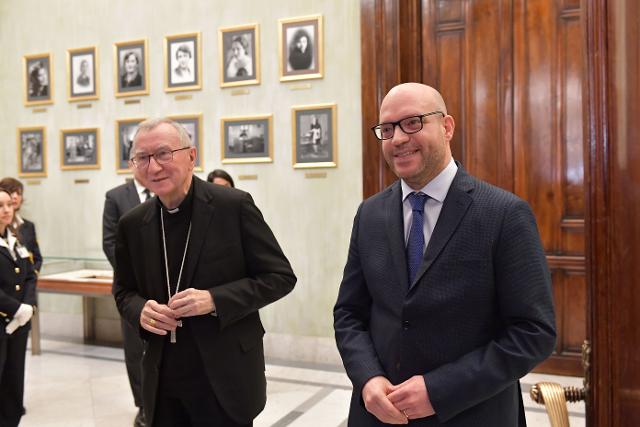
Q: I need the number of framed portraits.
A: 12